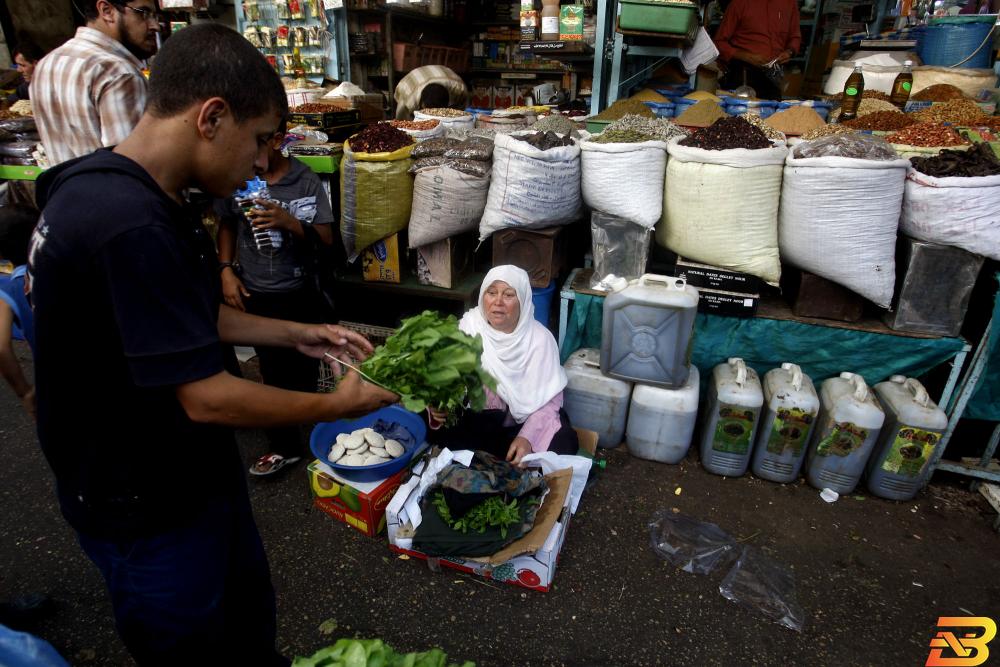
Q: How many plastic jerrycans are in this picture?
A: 7